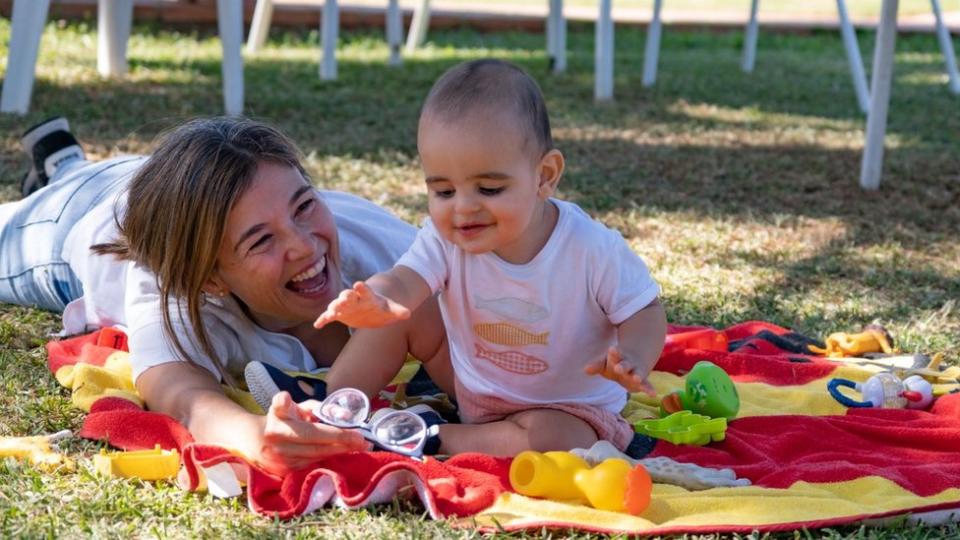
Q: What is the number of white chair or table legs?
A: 14